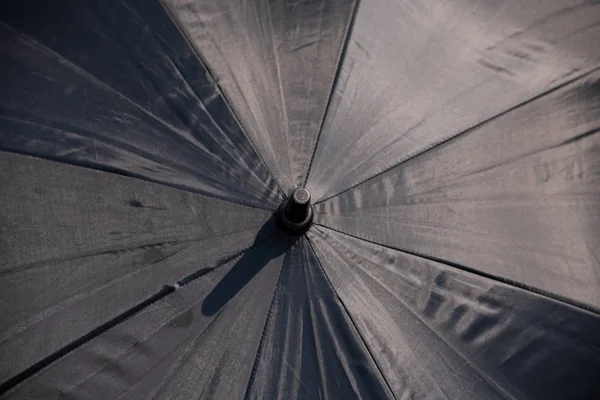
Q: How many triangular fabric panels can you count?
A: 8